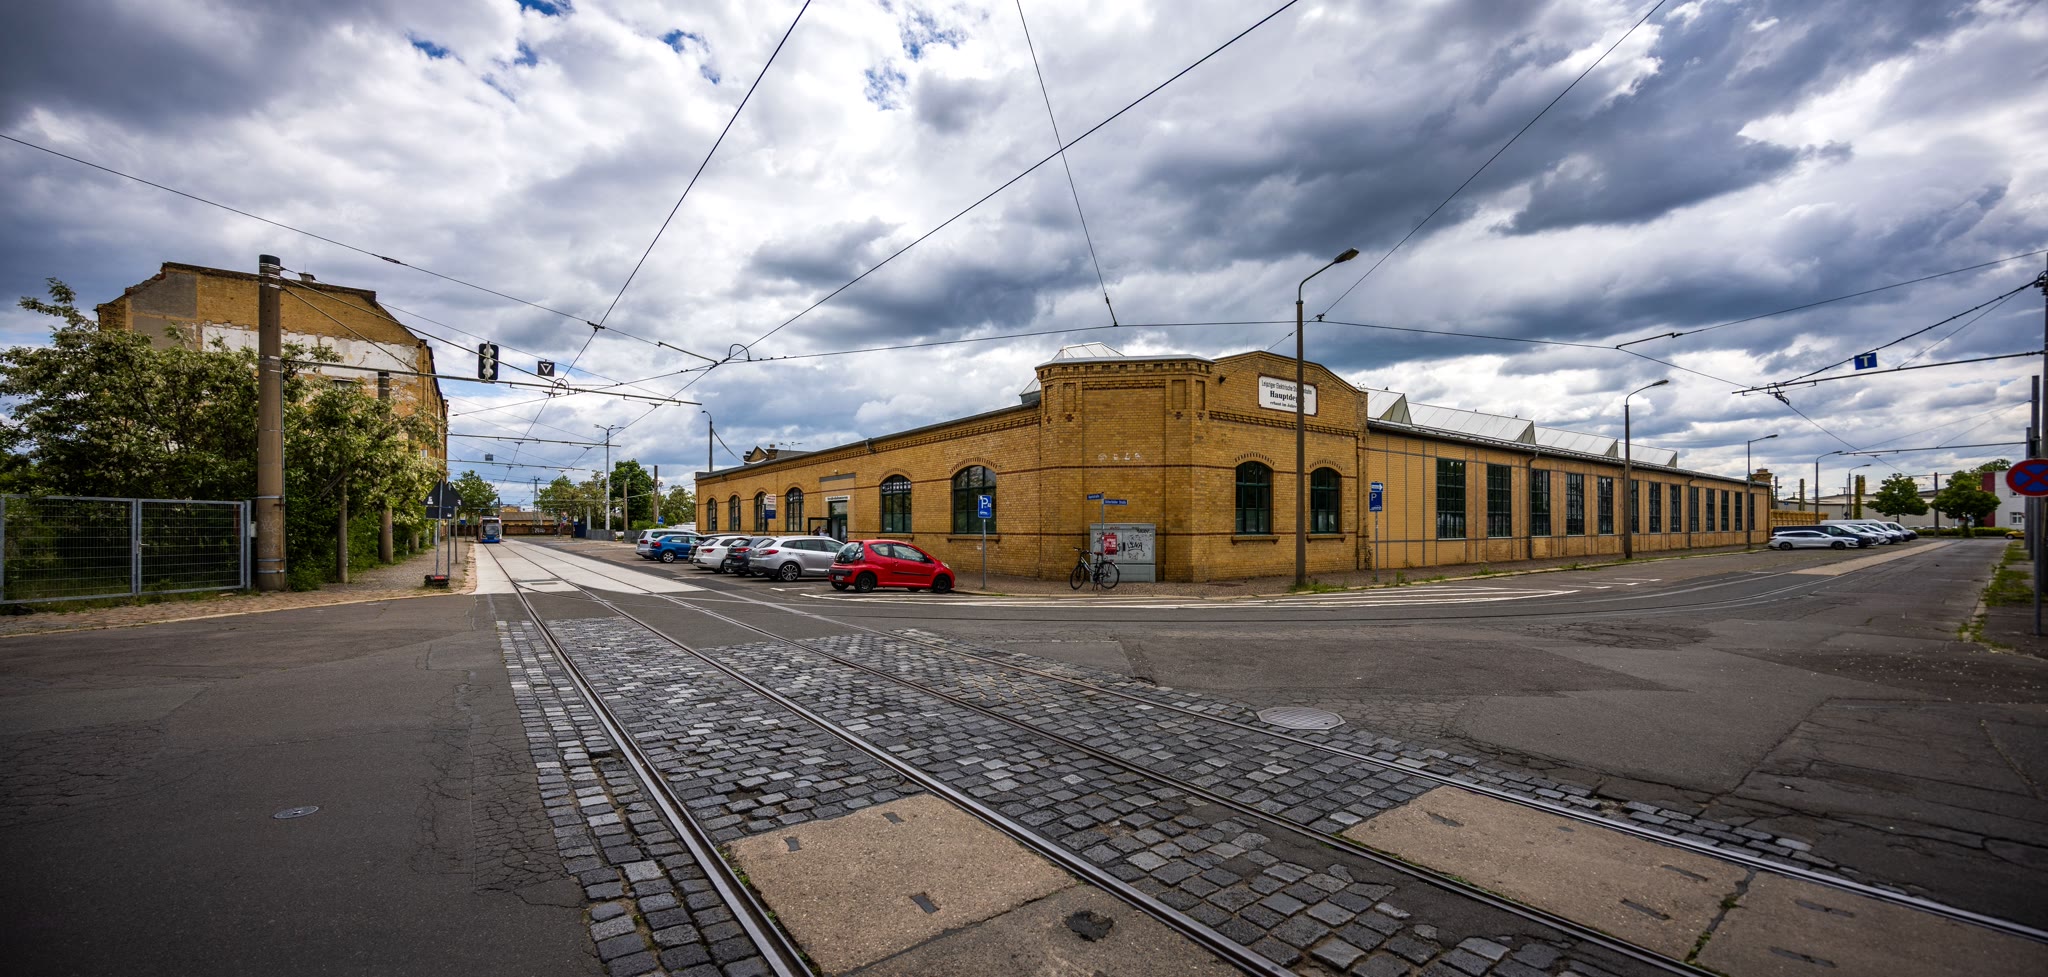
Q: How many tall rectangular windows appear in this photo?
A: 13